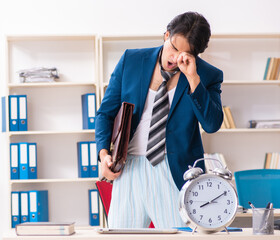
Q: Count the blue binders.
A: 12